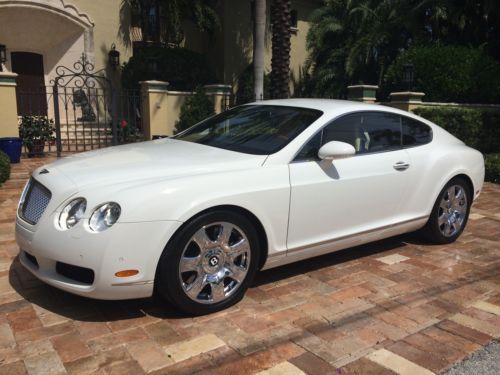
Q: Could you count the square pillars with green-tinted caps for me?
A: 5